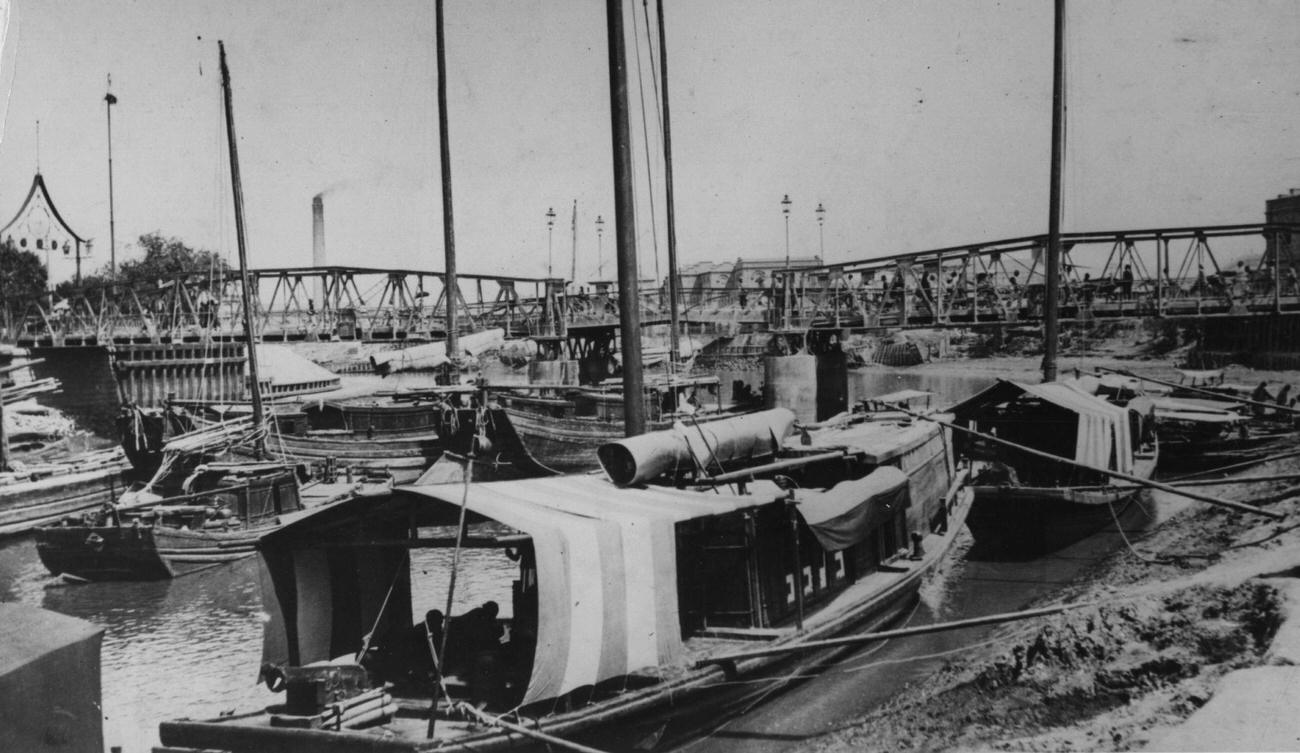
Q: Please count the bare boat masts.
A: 5